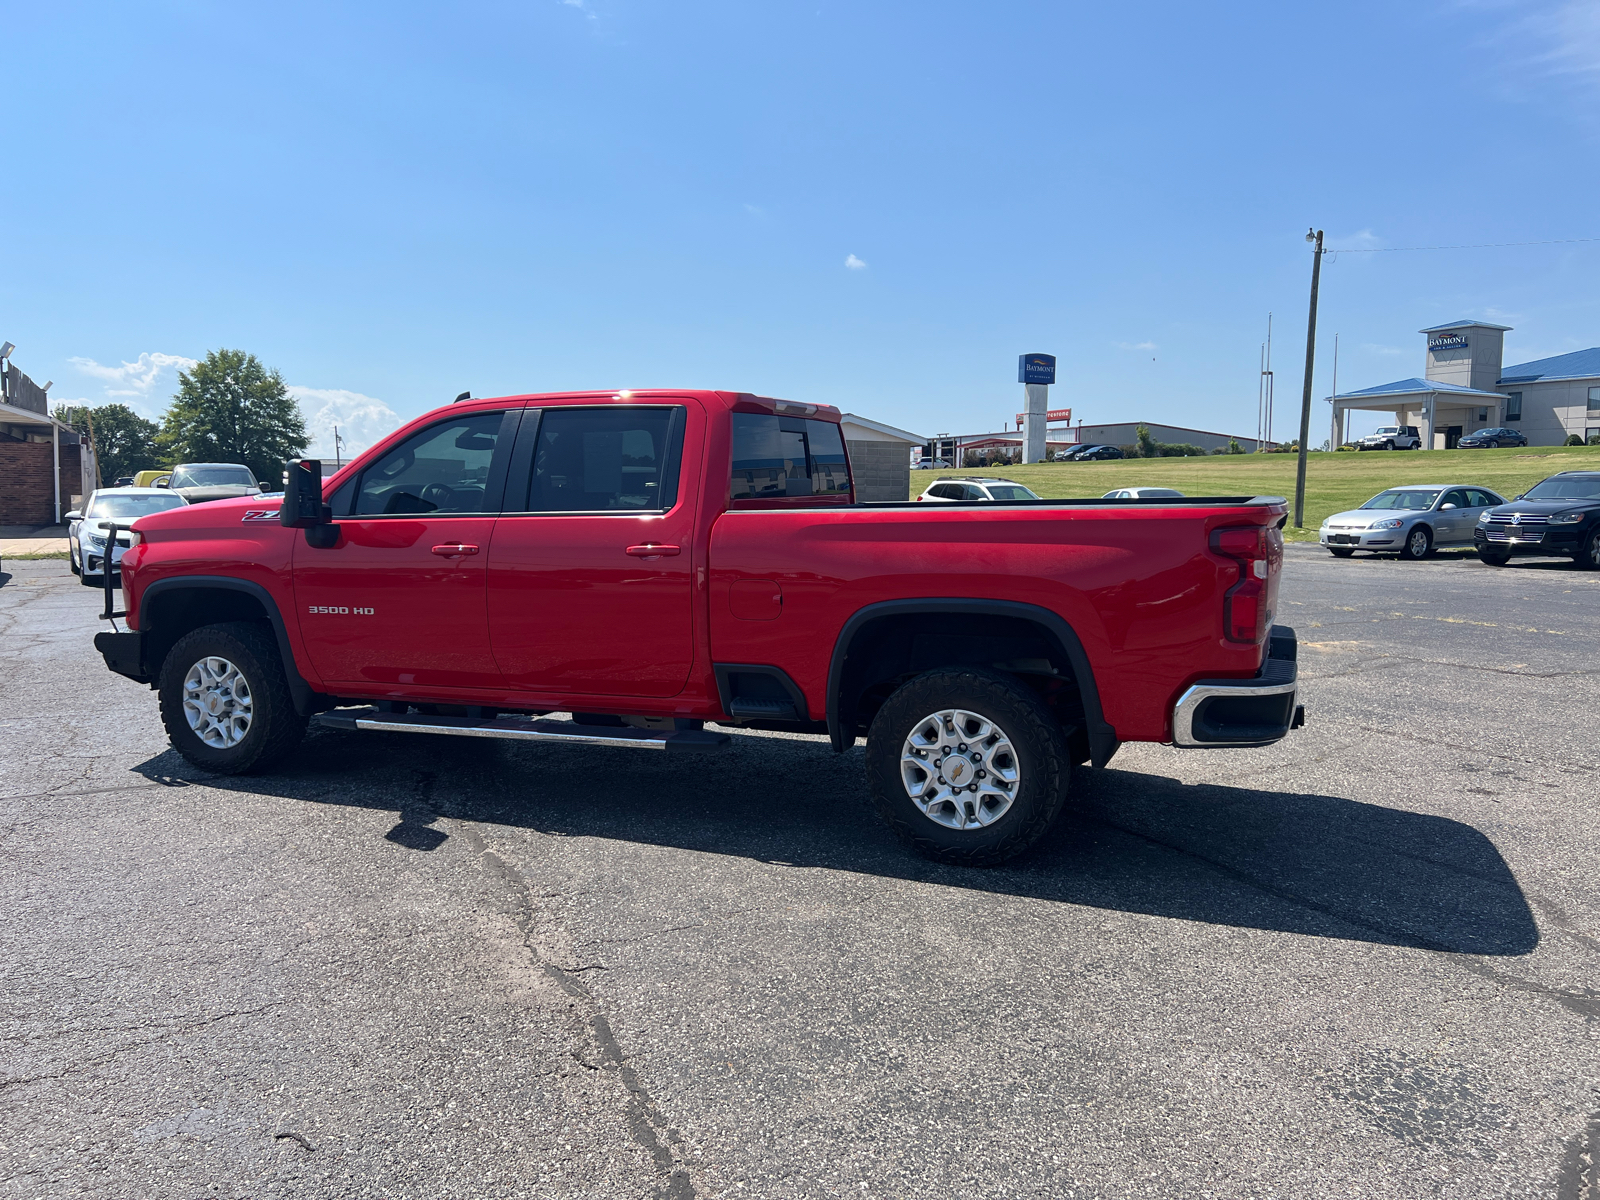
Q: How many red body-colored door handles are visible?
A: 2